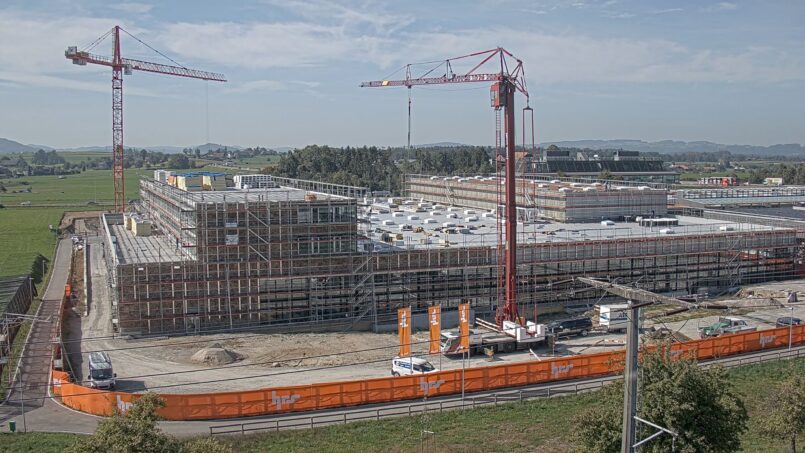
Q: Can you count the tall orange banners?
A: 3